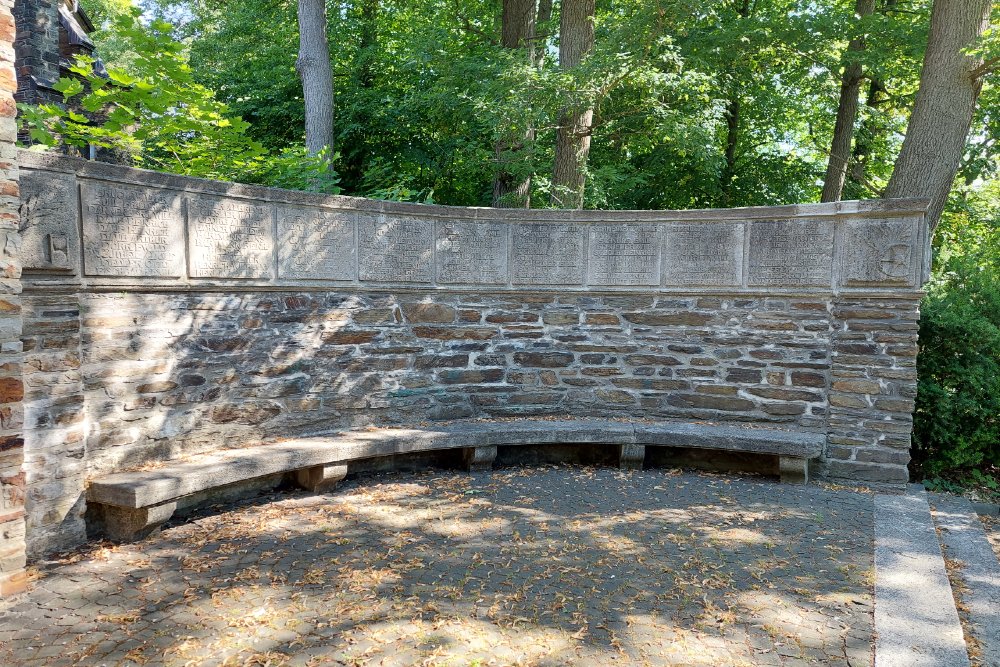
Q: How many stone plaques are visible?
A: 11